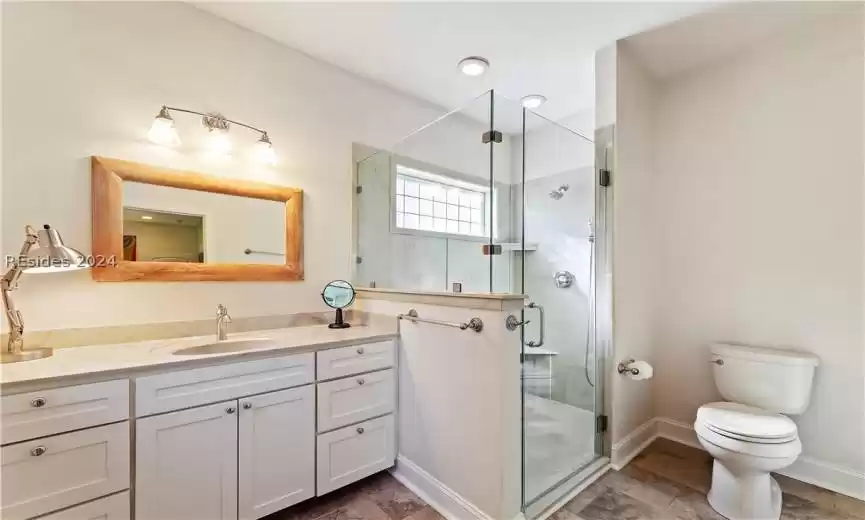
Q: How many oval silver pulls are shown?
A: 7